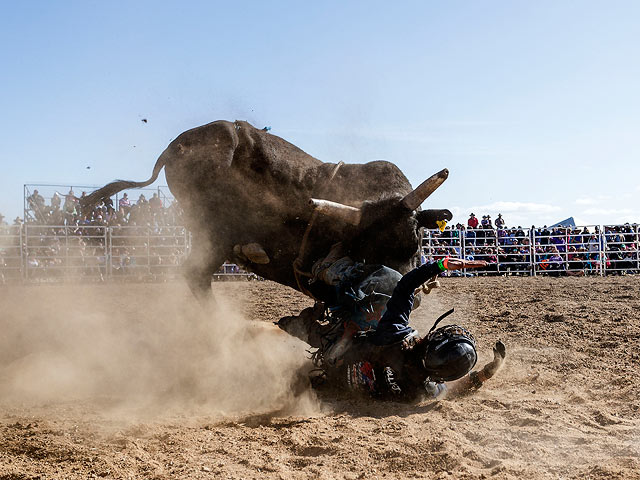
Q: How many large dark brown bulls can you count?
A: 1